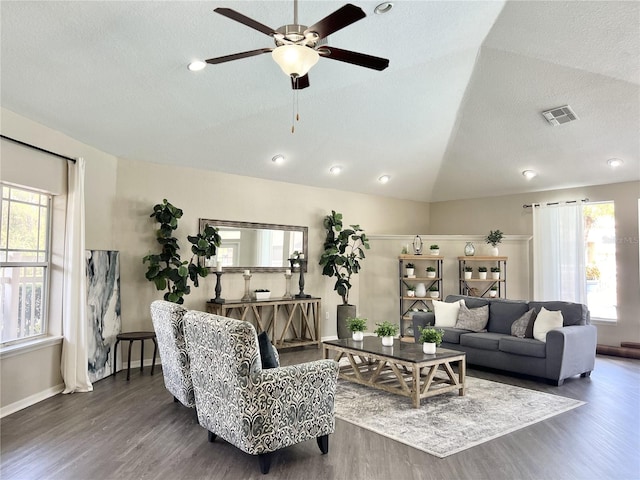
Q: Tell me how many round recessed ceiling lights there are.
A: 7